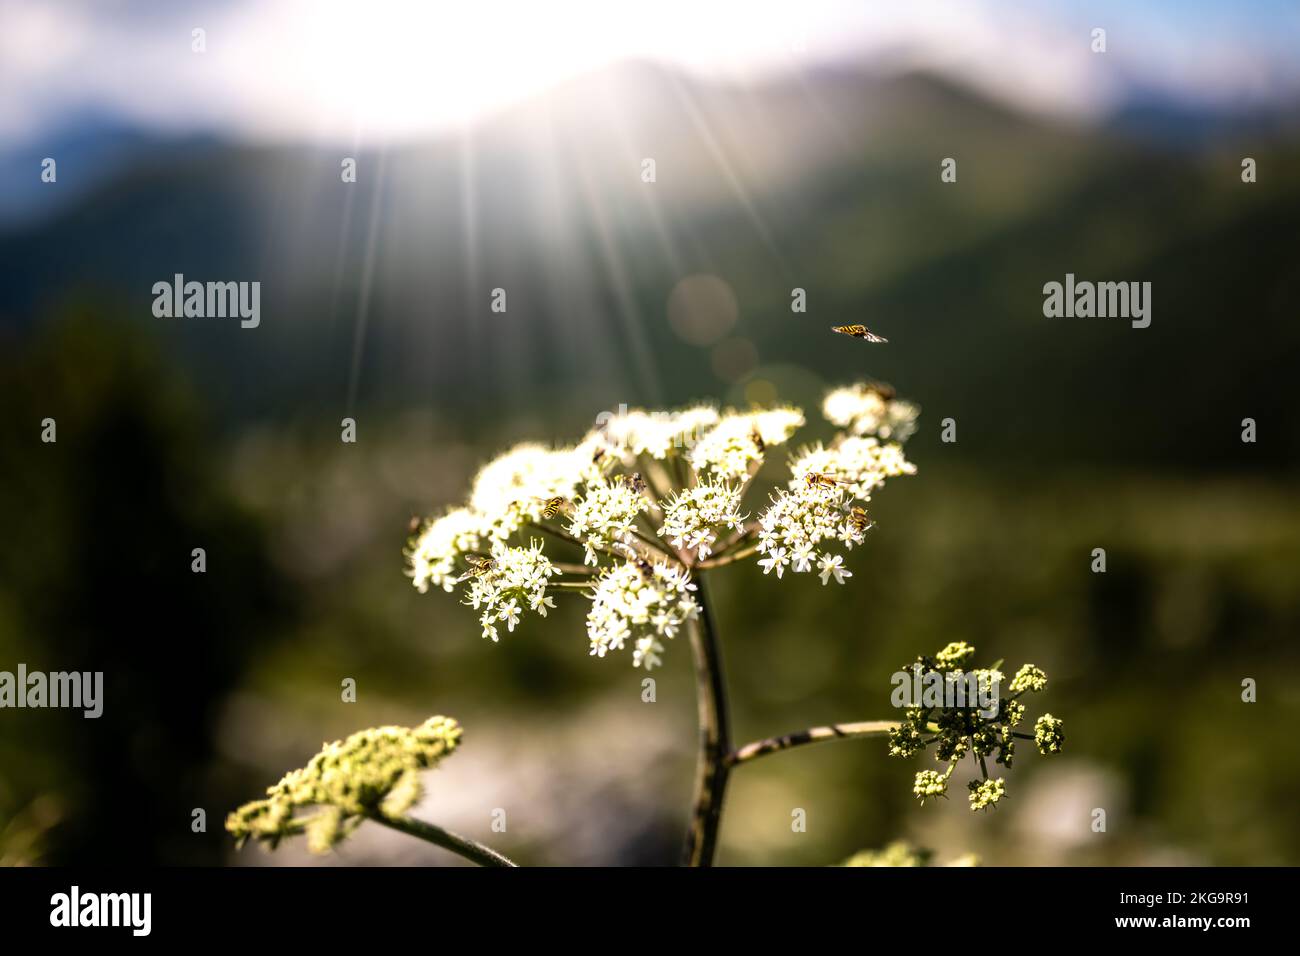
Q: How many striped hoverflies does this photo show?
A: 5